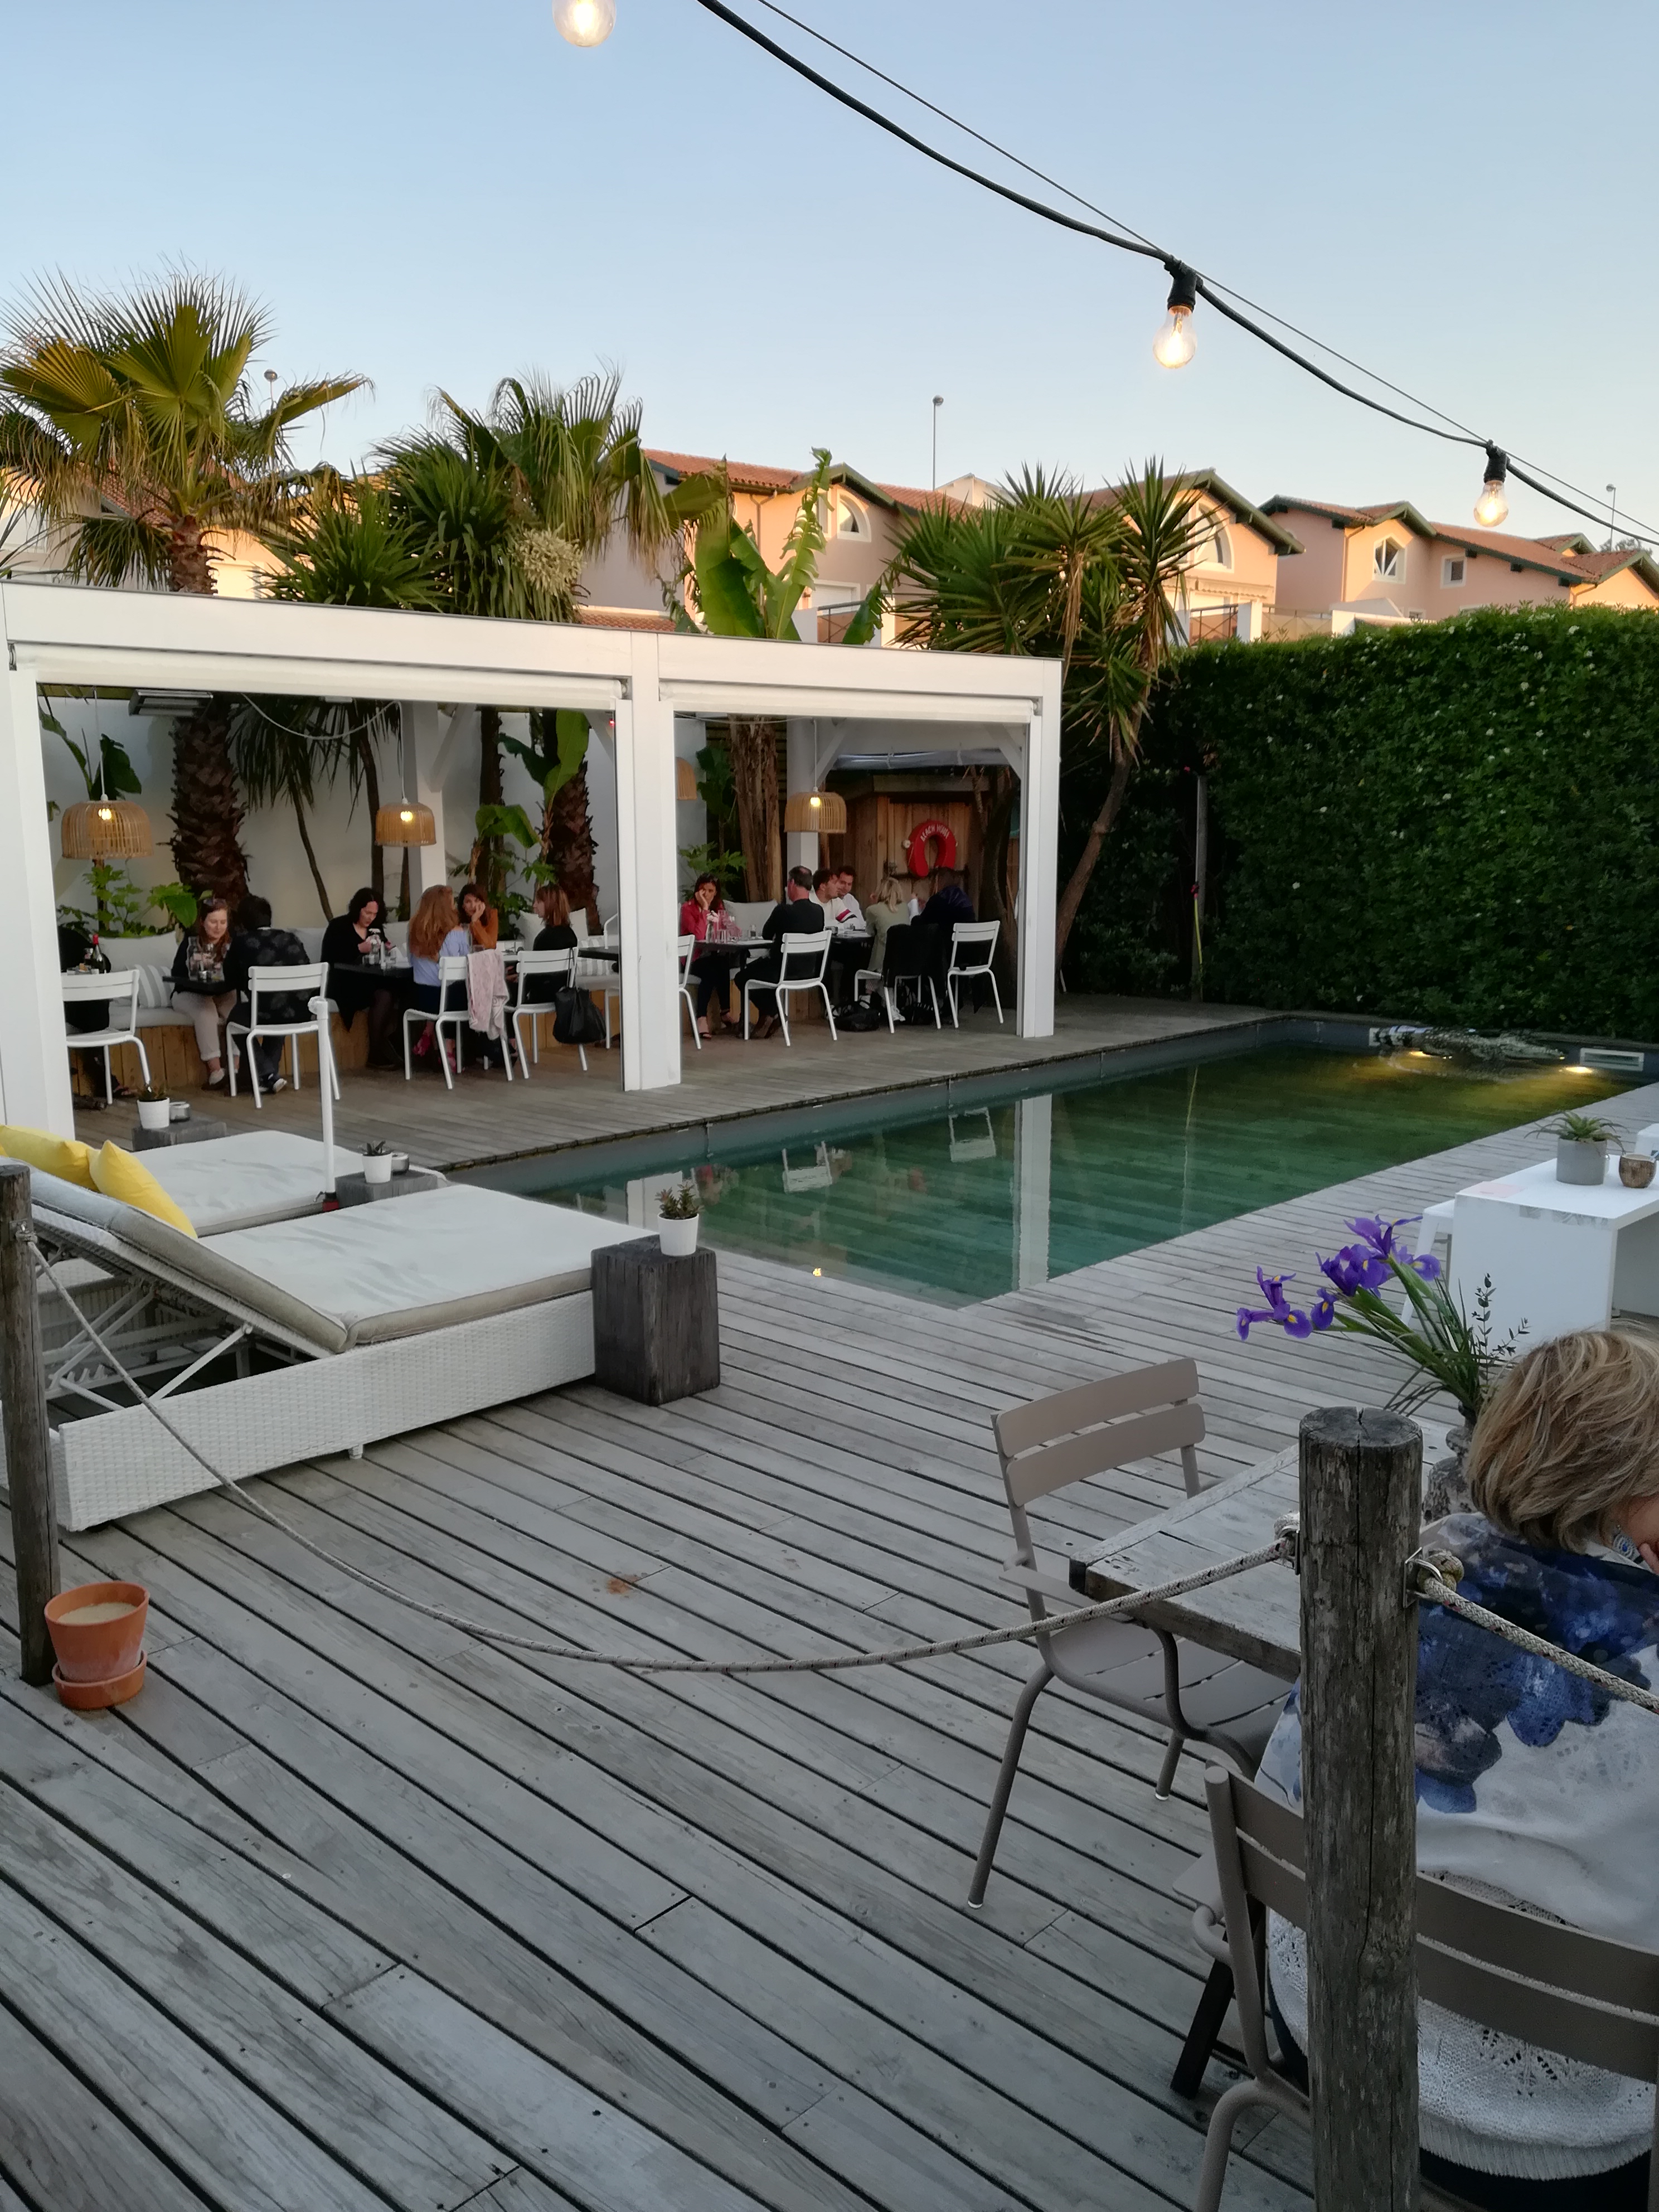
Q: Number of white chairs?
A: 8